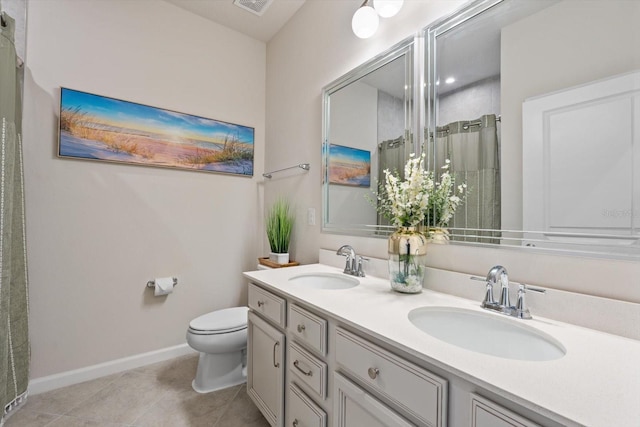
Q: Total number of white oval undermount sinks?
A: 2